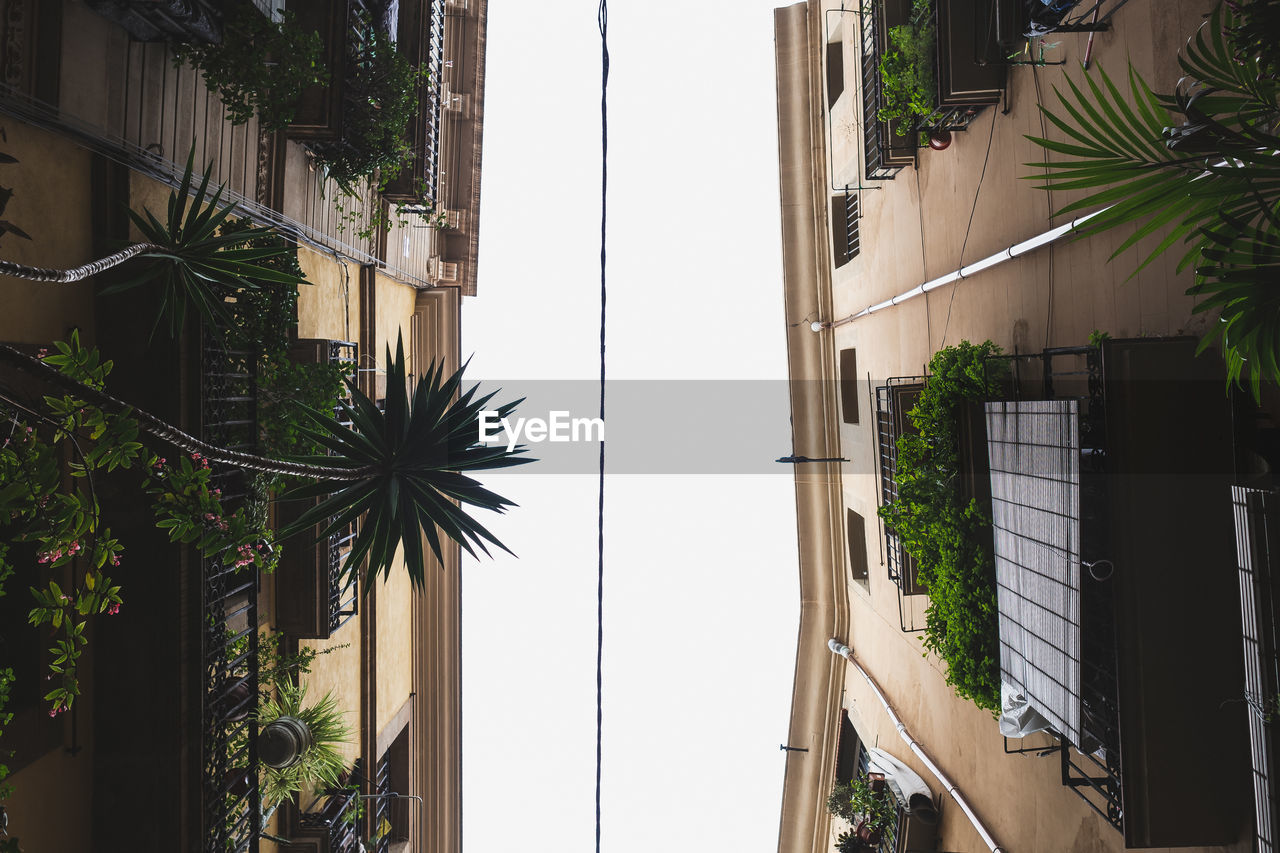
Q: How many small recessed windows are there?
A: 4